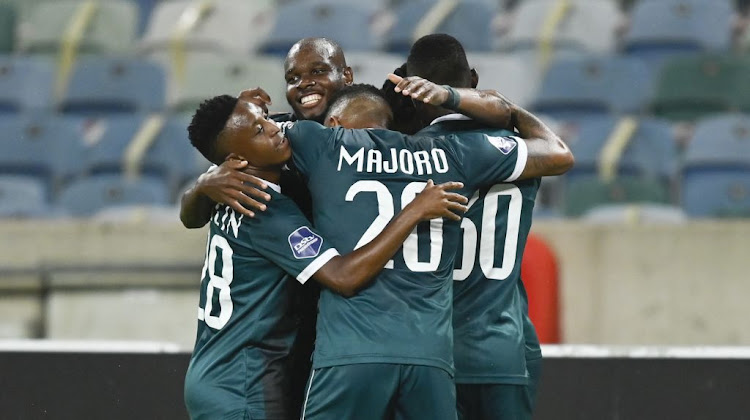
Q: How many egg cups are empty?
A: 0